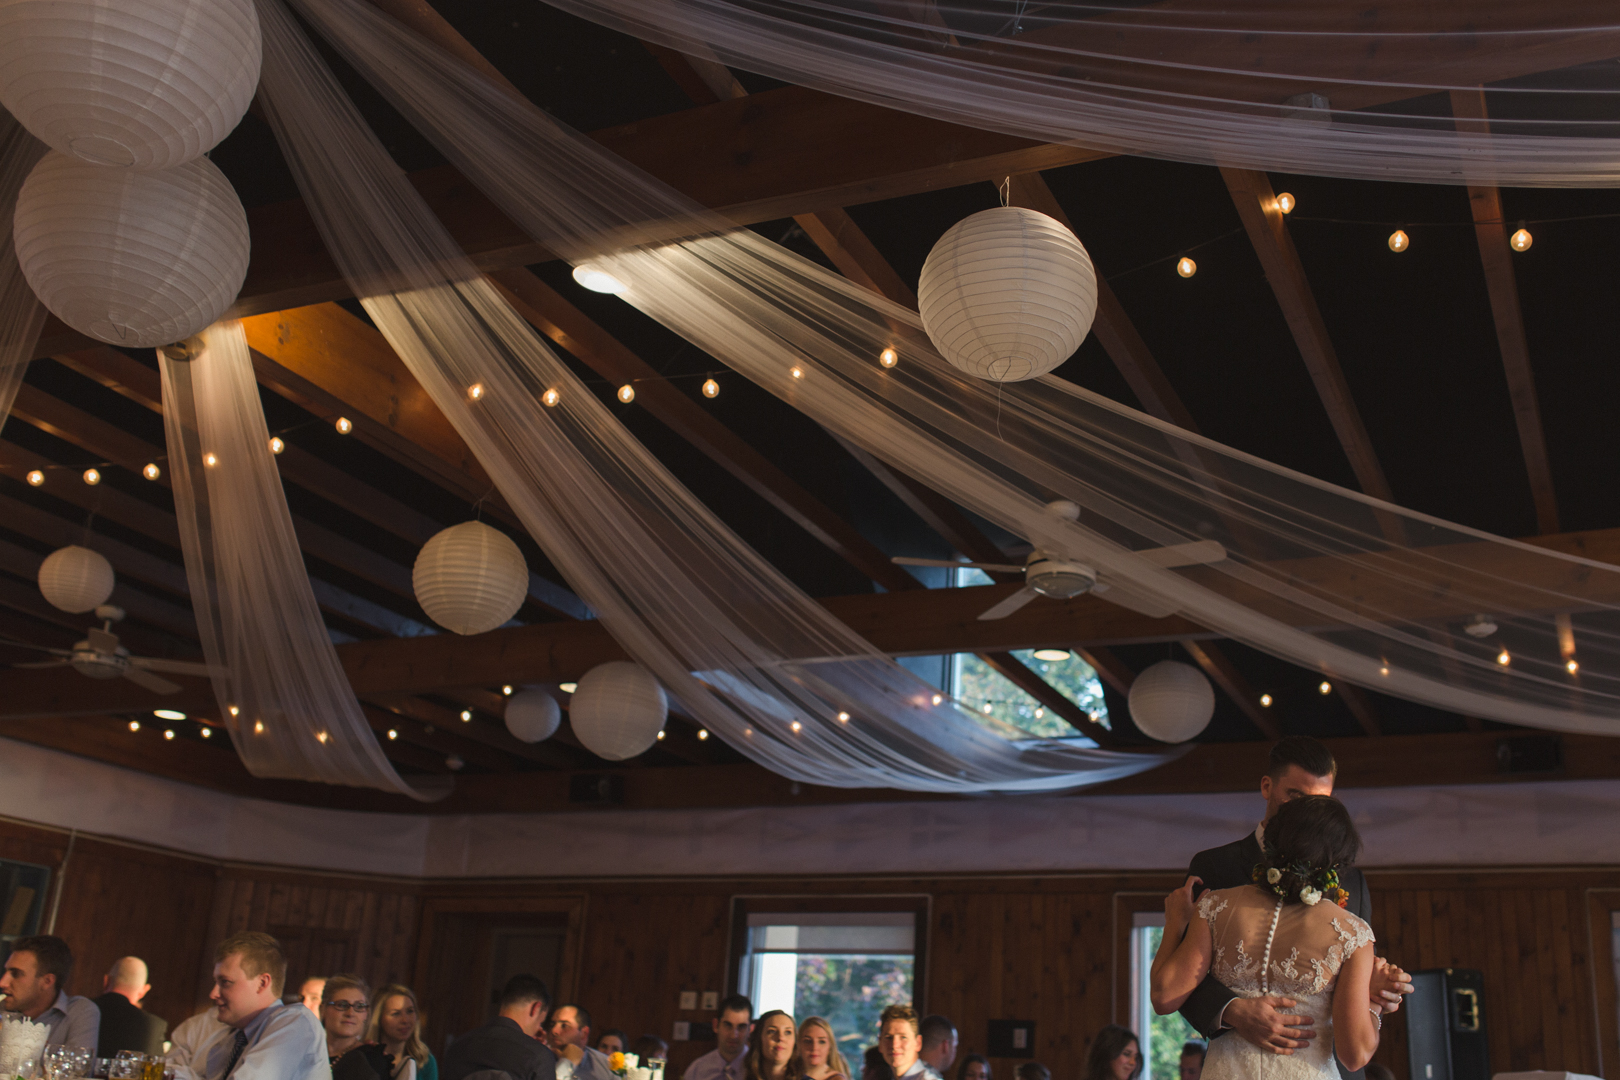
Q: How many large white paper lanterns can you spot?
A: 8